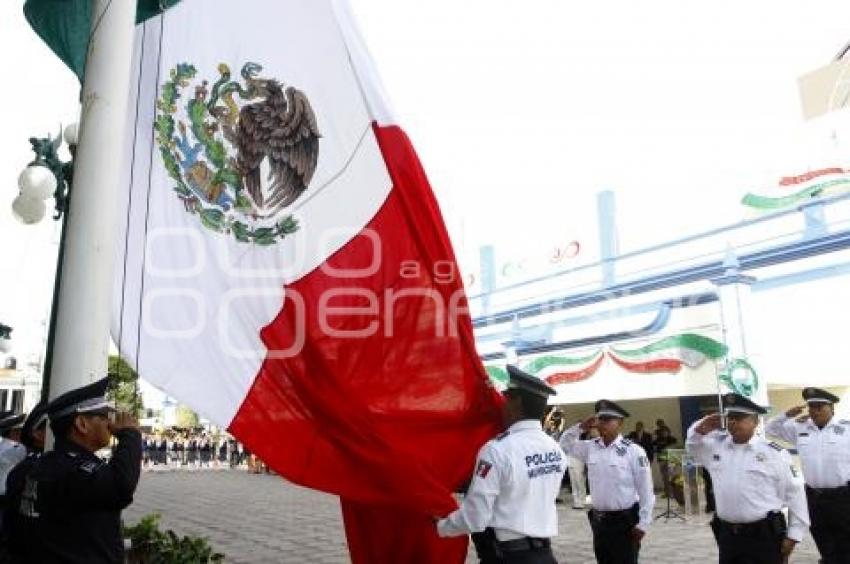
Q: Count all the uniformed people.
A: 7